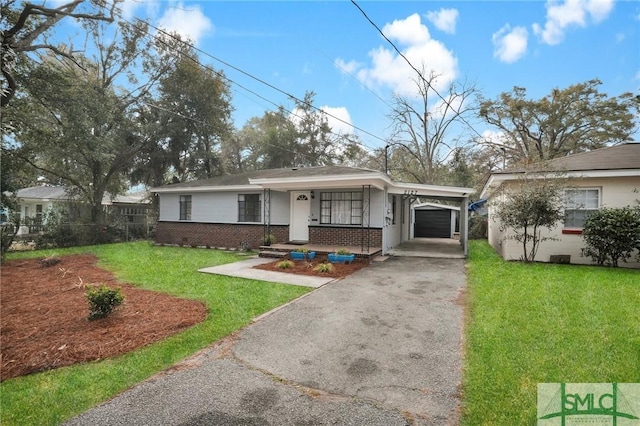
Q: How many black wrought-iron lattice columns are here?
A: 2